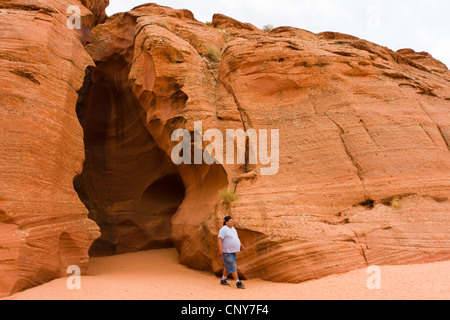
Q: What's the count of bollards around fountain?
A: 0